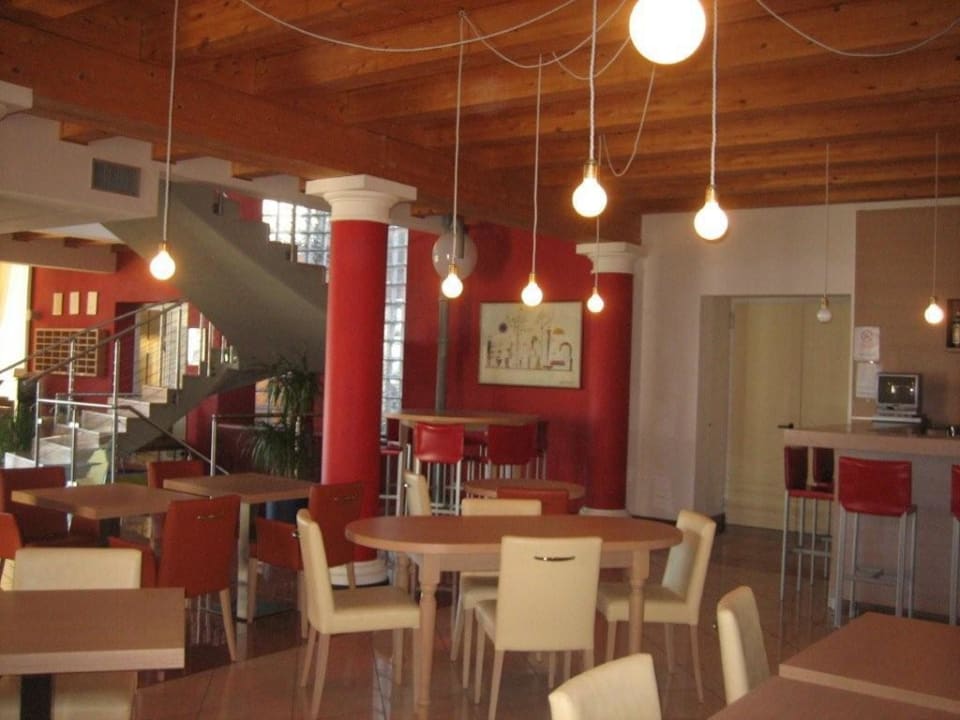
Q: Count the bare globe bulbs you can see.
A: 9